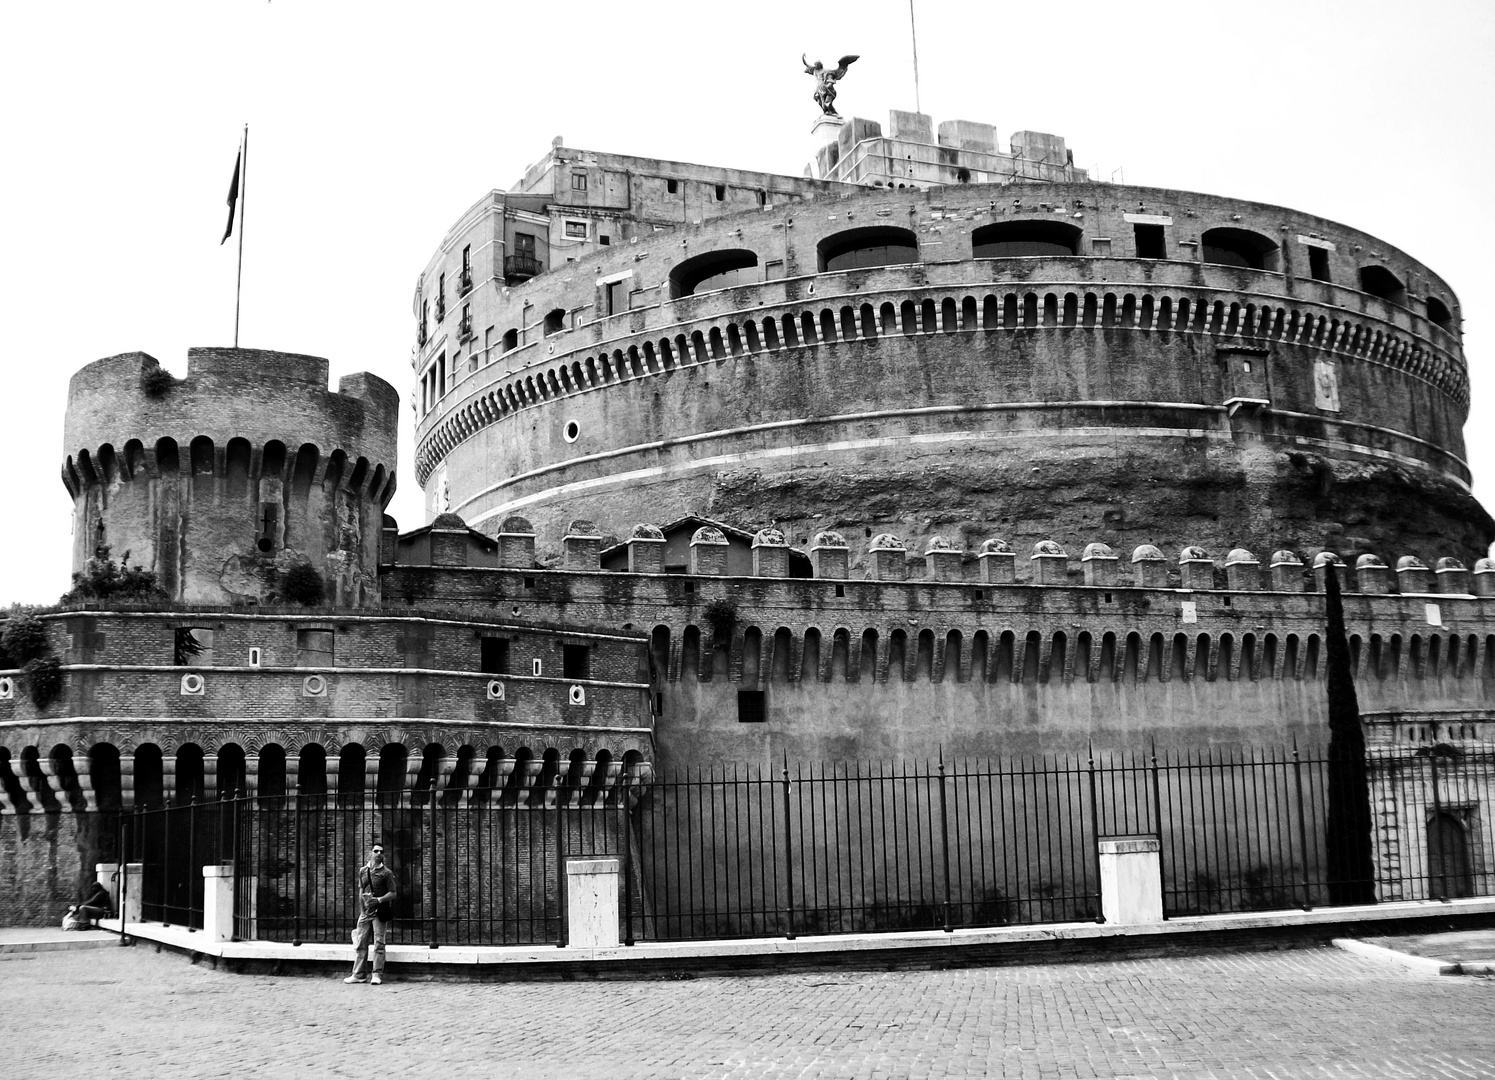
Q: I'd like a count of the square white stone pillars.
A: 5